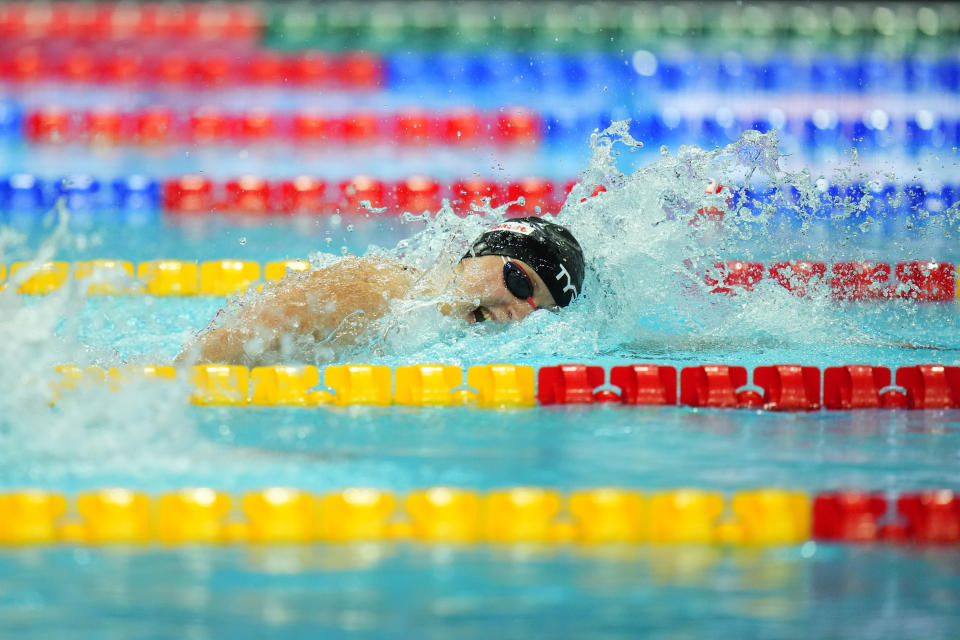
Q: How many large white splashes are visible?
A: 2